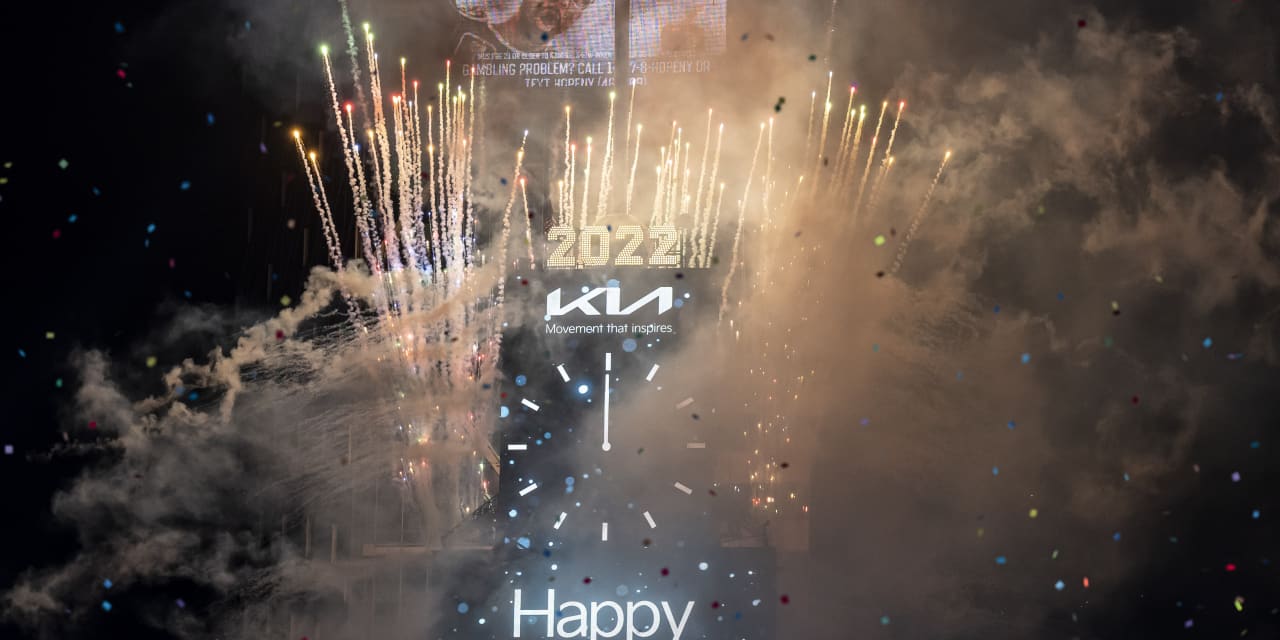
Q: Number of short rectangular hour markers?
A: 12